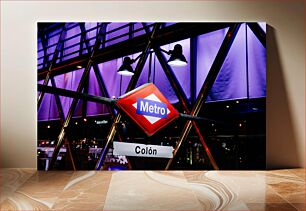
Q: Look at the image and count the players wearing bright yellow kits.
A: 0